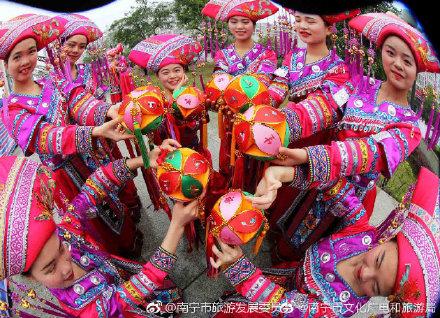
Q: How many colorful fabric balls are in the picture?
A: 7